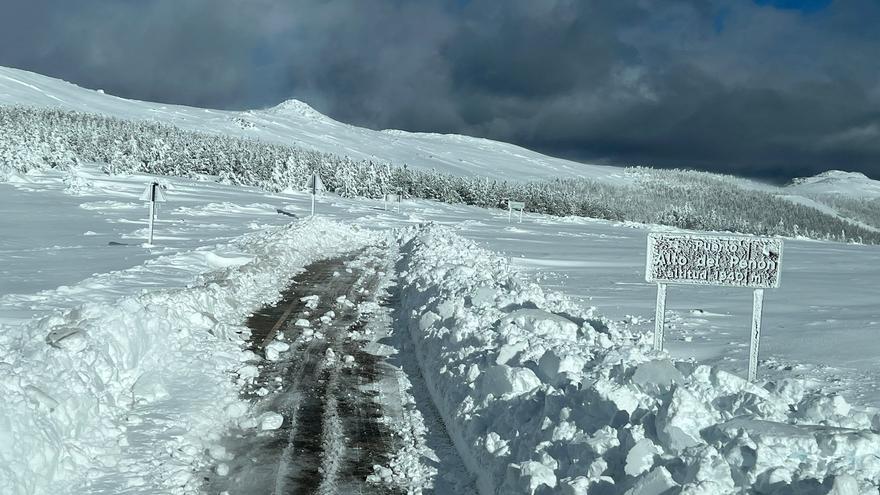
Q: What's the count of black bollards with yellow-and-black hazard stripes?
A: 0